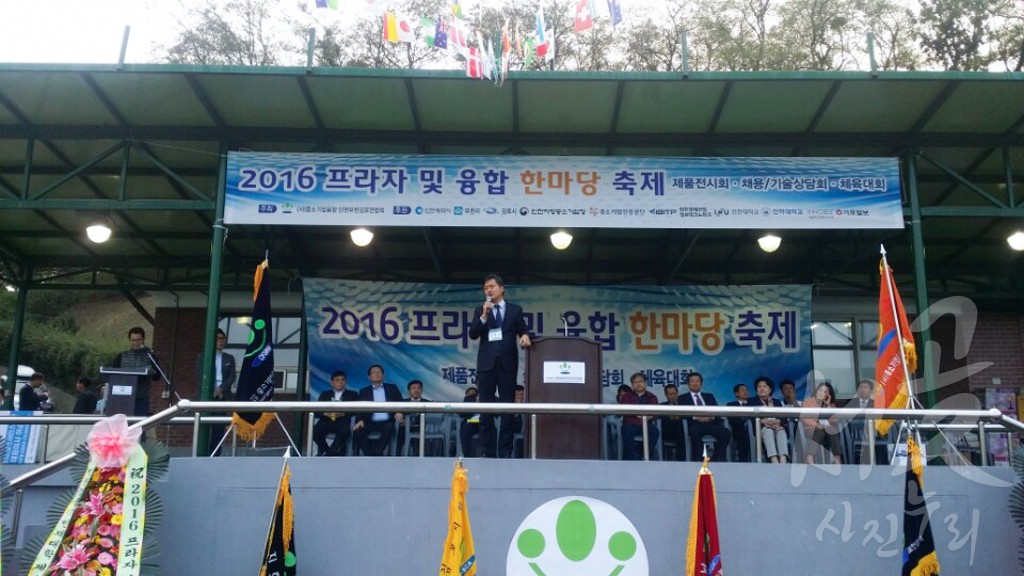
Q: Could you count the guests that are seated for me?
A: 14